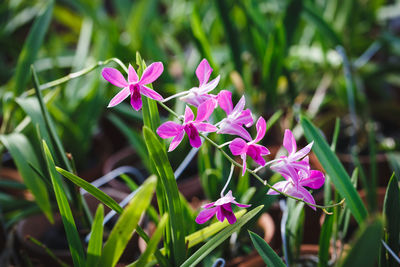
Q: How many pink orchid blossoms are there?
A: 8